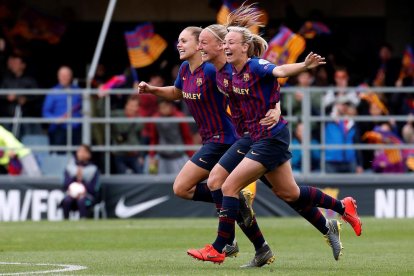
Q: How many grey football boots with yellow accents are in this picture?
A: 4